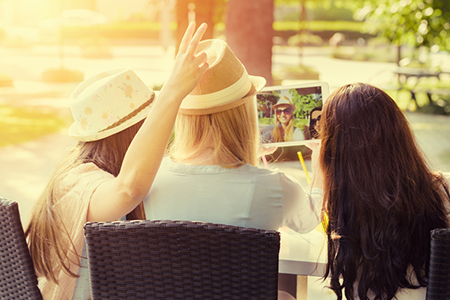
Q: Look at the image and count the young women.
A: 3